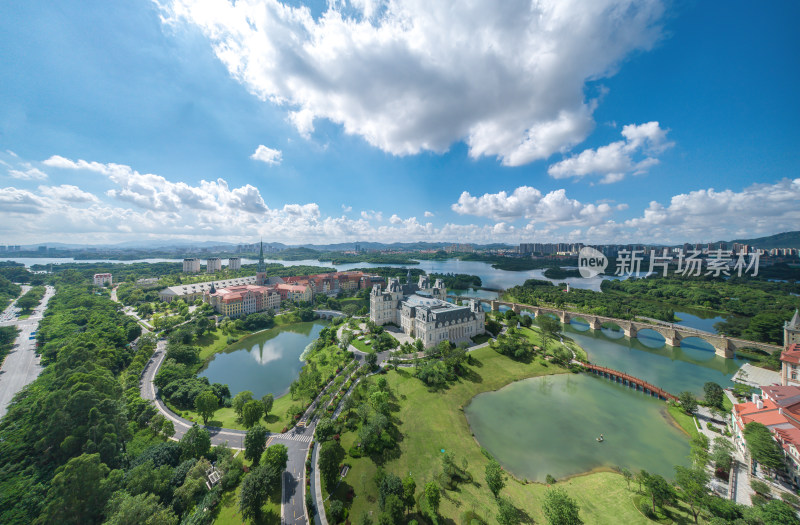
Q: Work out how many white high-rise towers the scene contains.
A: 3